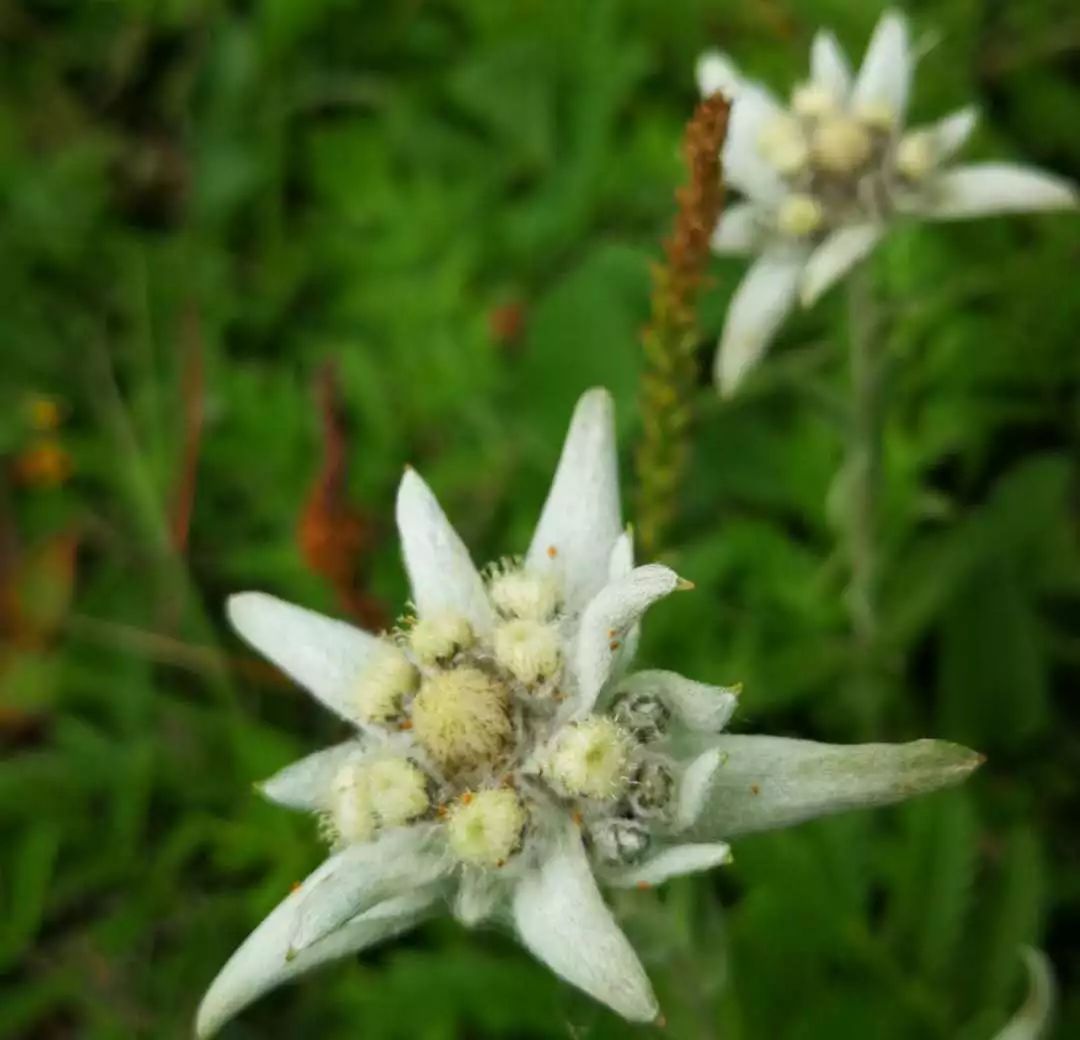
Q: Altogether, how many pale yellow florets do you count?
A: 15